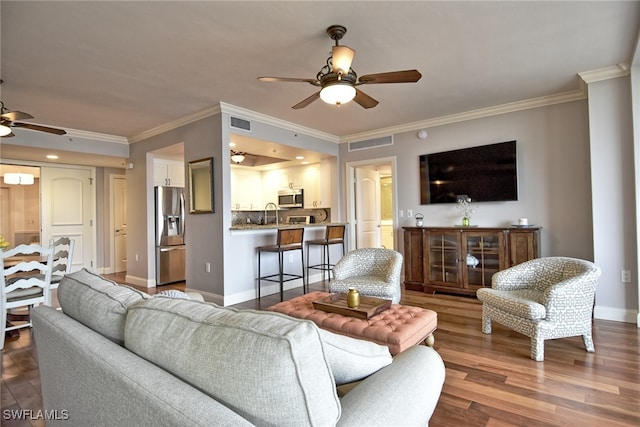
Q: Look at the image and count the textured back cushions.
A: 2